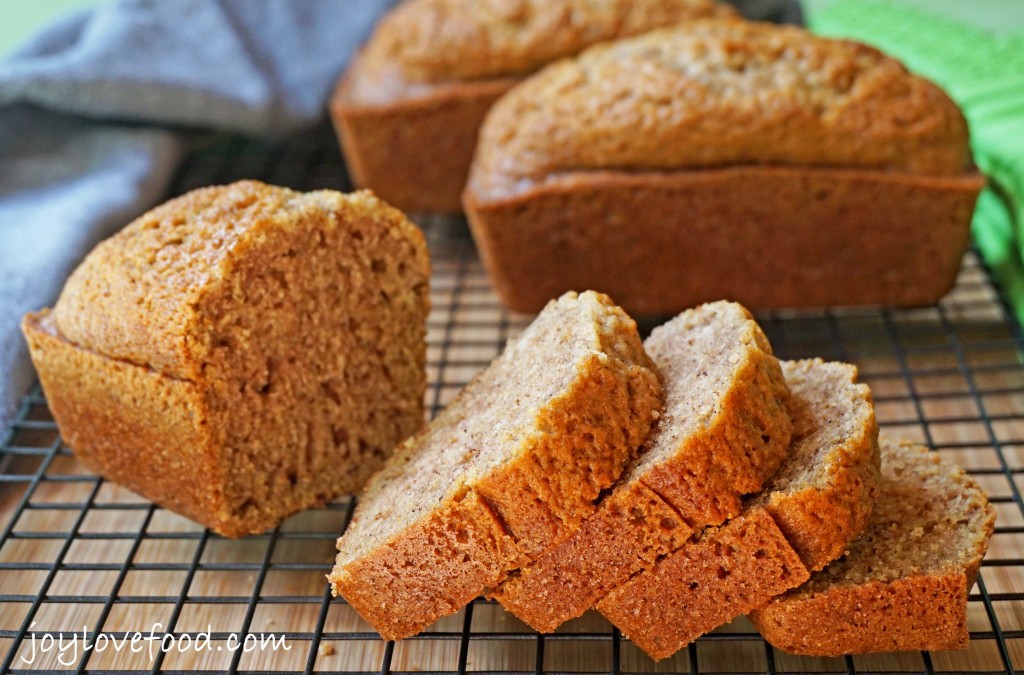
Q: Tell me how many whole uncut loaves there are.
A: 2